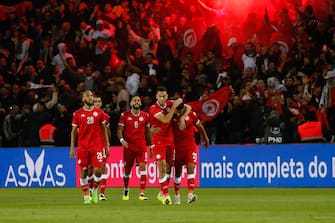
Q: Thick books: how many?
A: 0